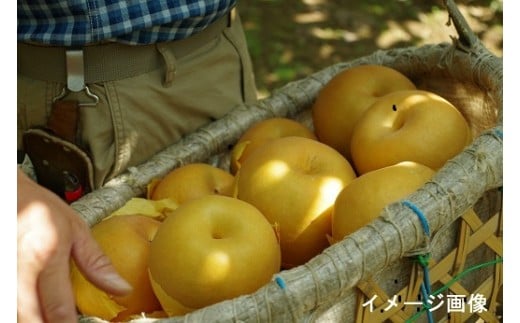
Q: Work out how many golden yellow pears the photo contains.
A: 8